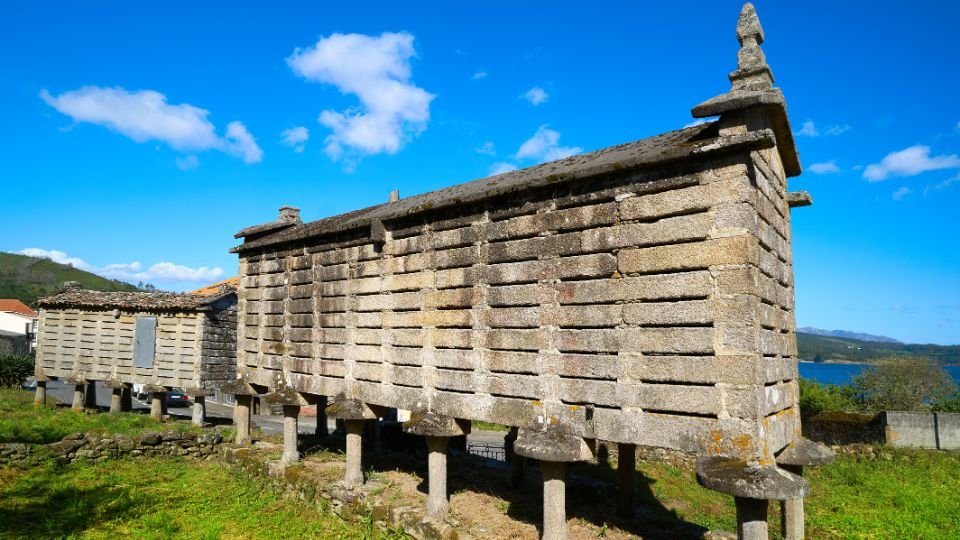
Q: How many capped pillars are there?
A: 12